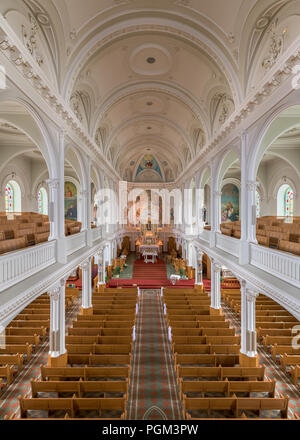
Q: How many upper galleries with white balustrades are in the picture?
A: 2